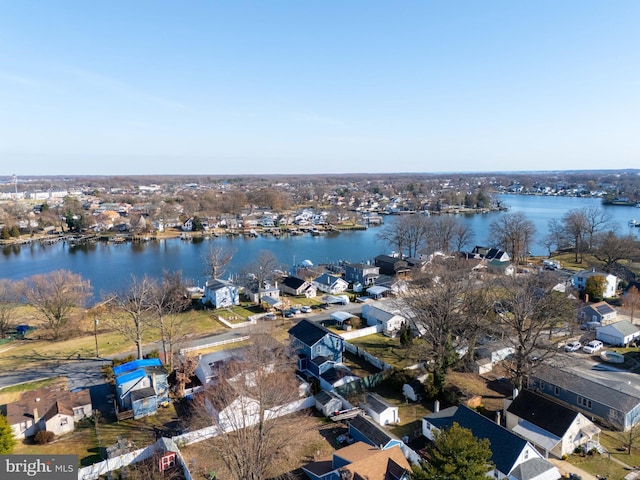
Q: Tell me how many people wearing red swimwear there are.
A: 0